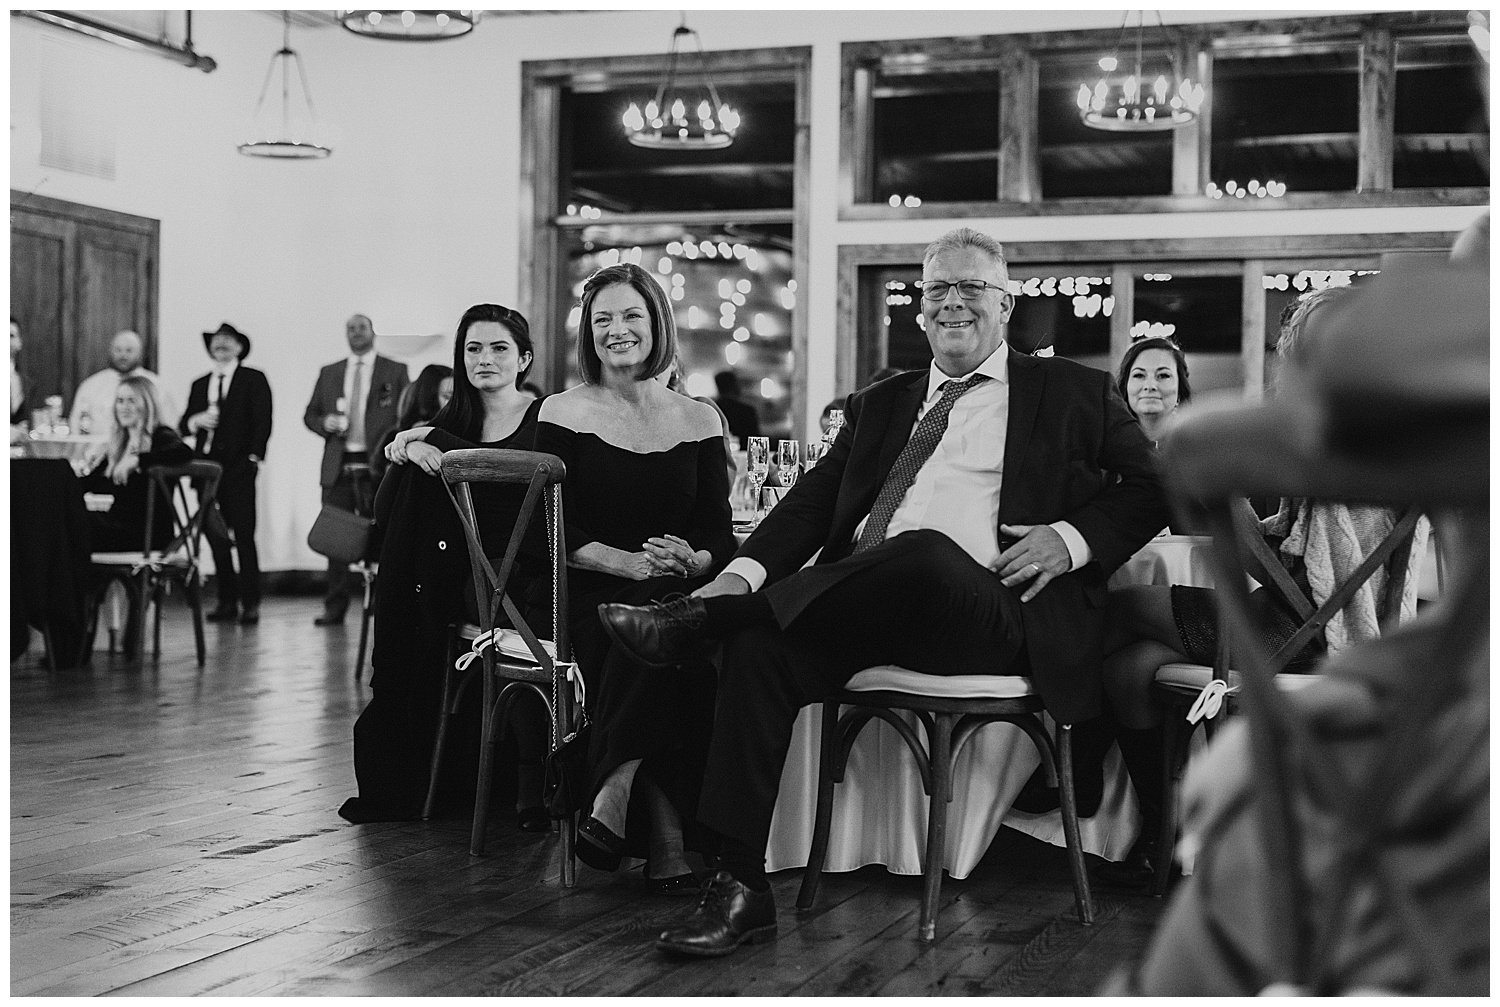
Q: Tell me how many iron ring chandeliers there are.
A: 4